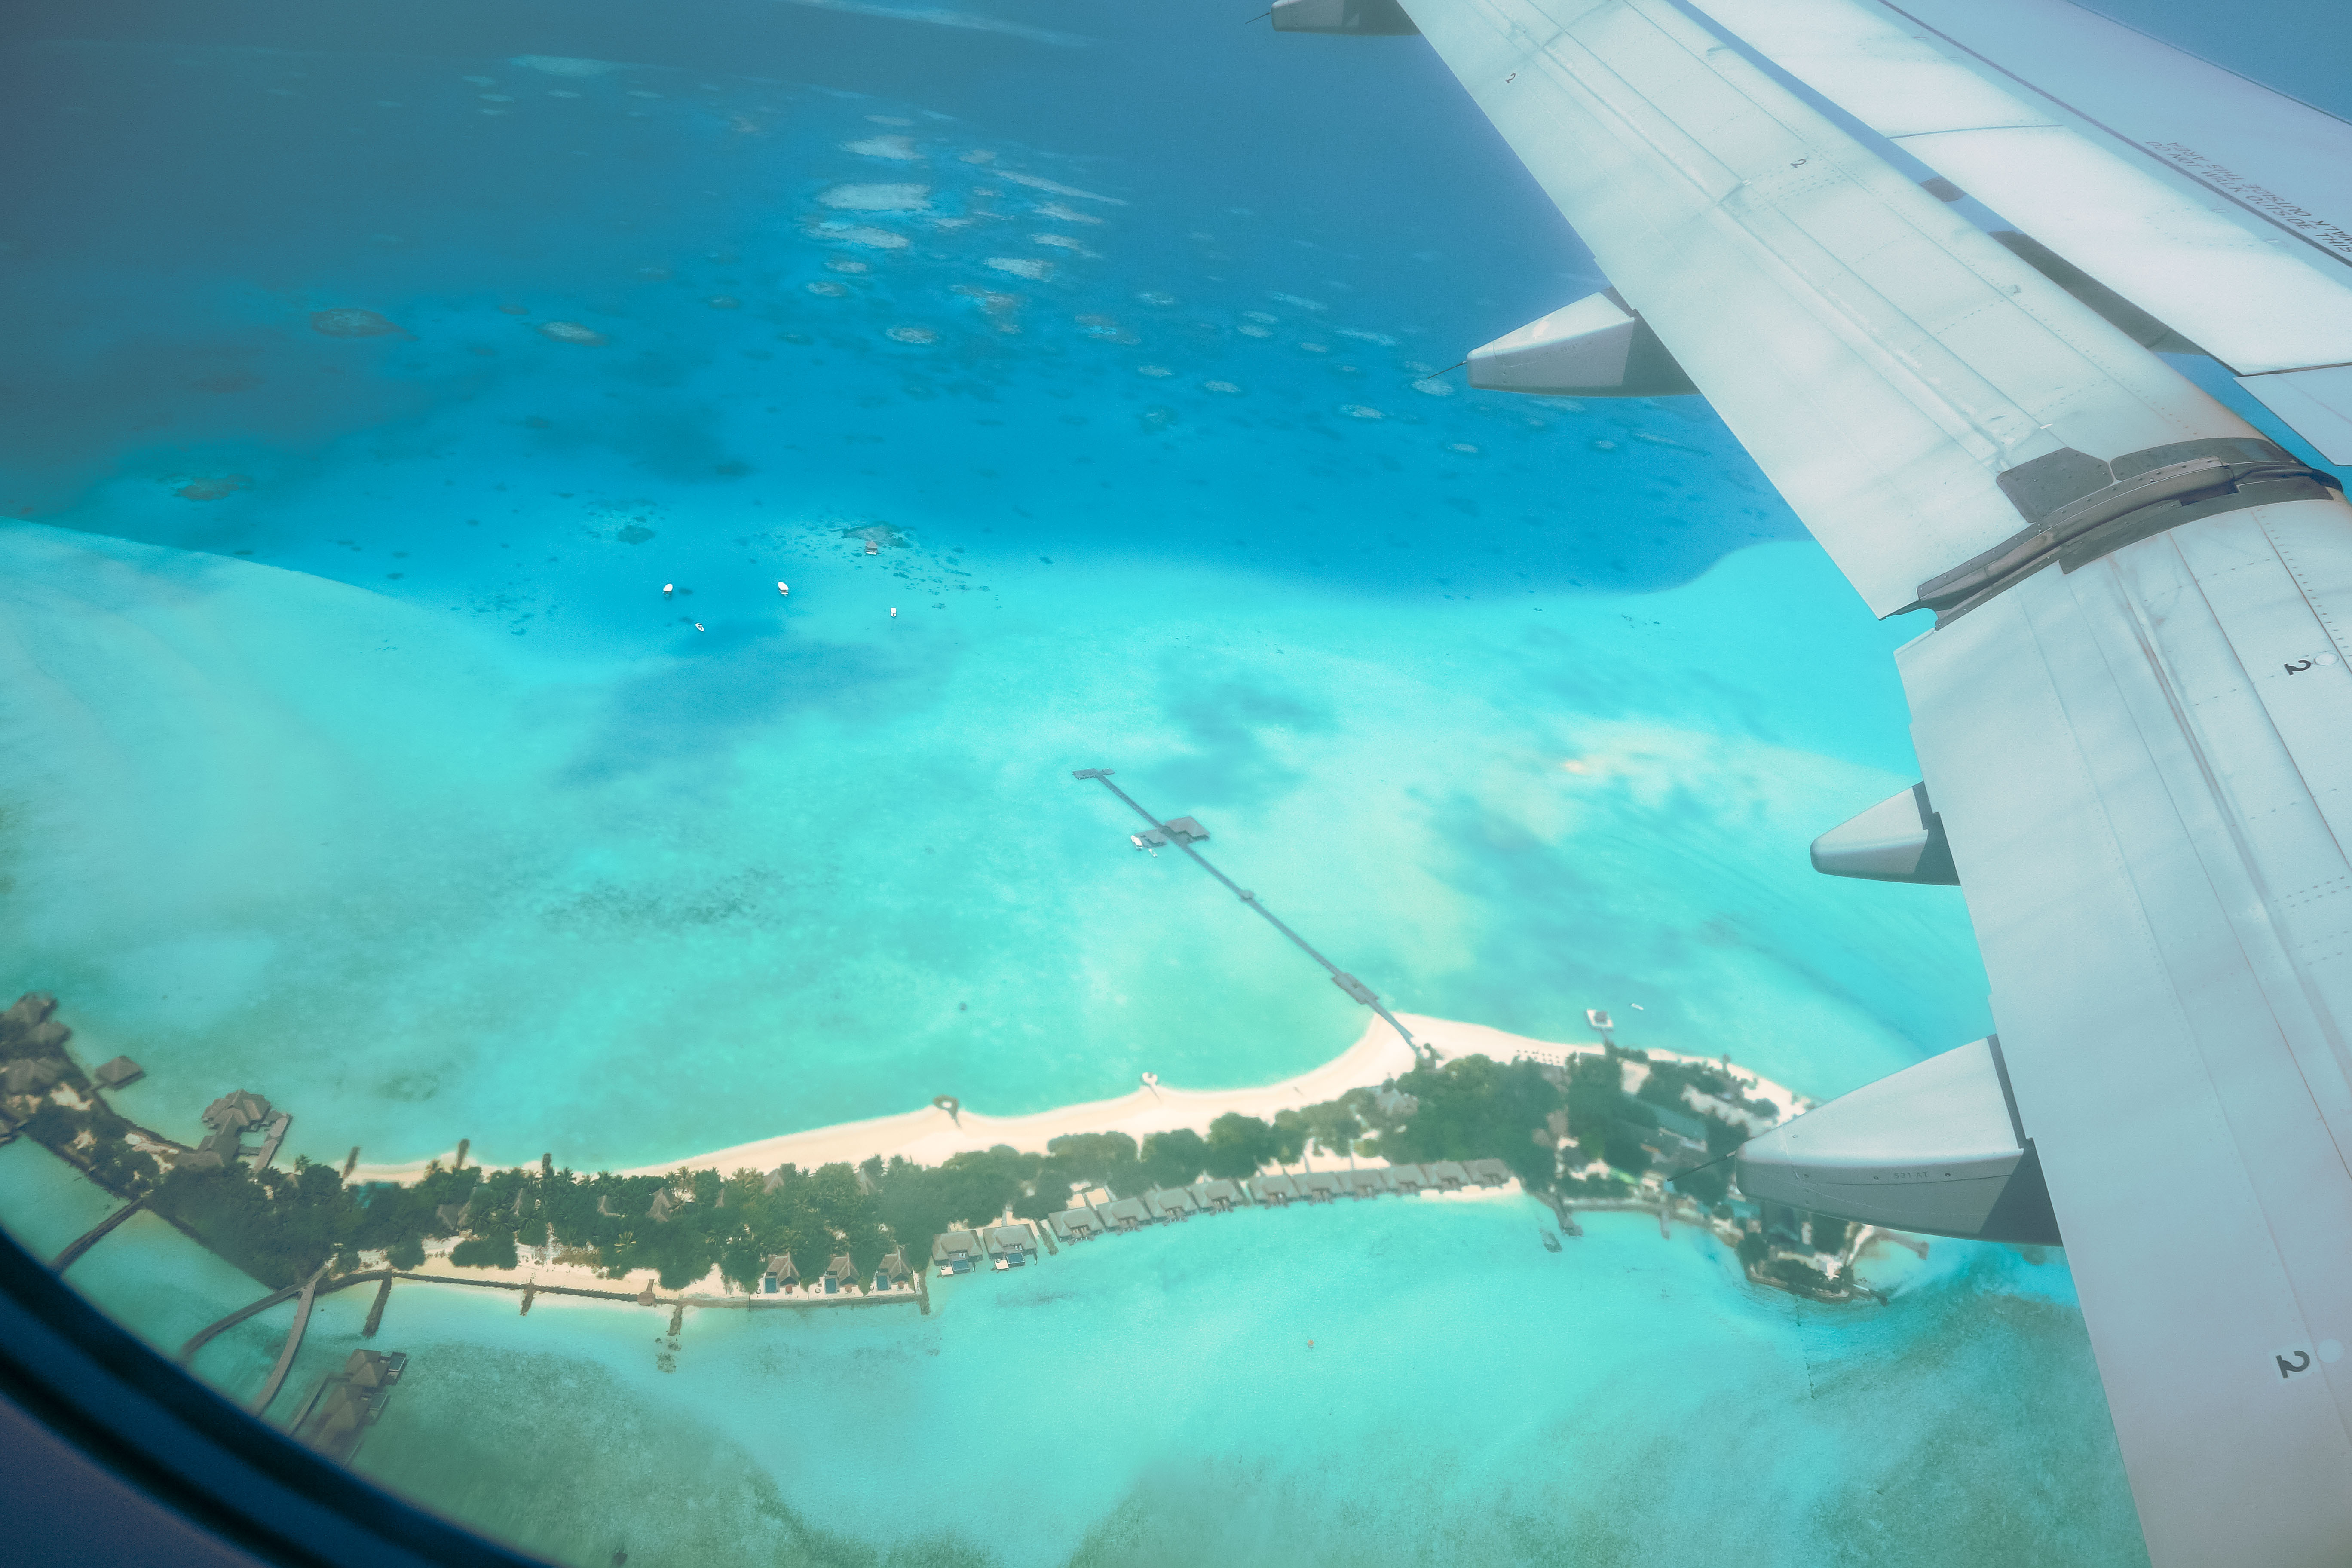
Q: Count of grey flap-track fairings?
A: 4